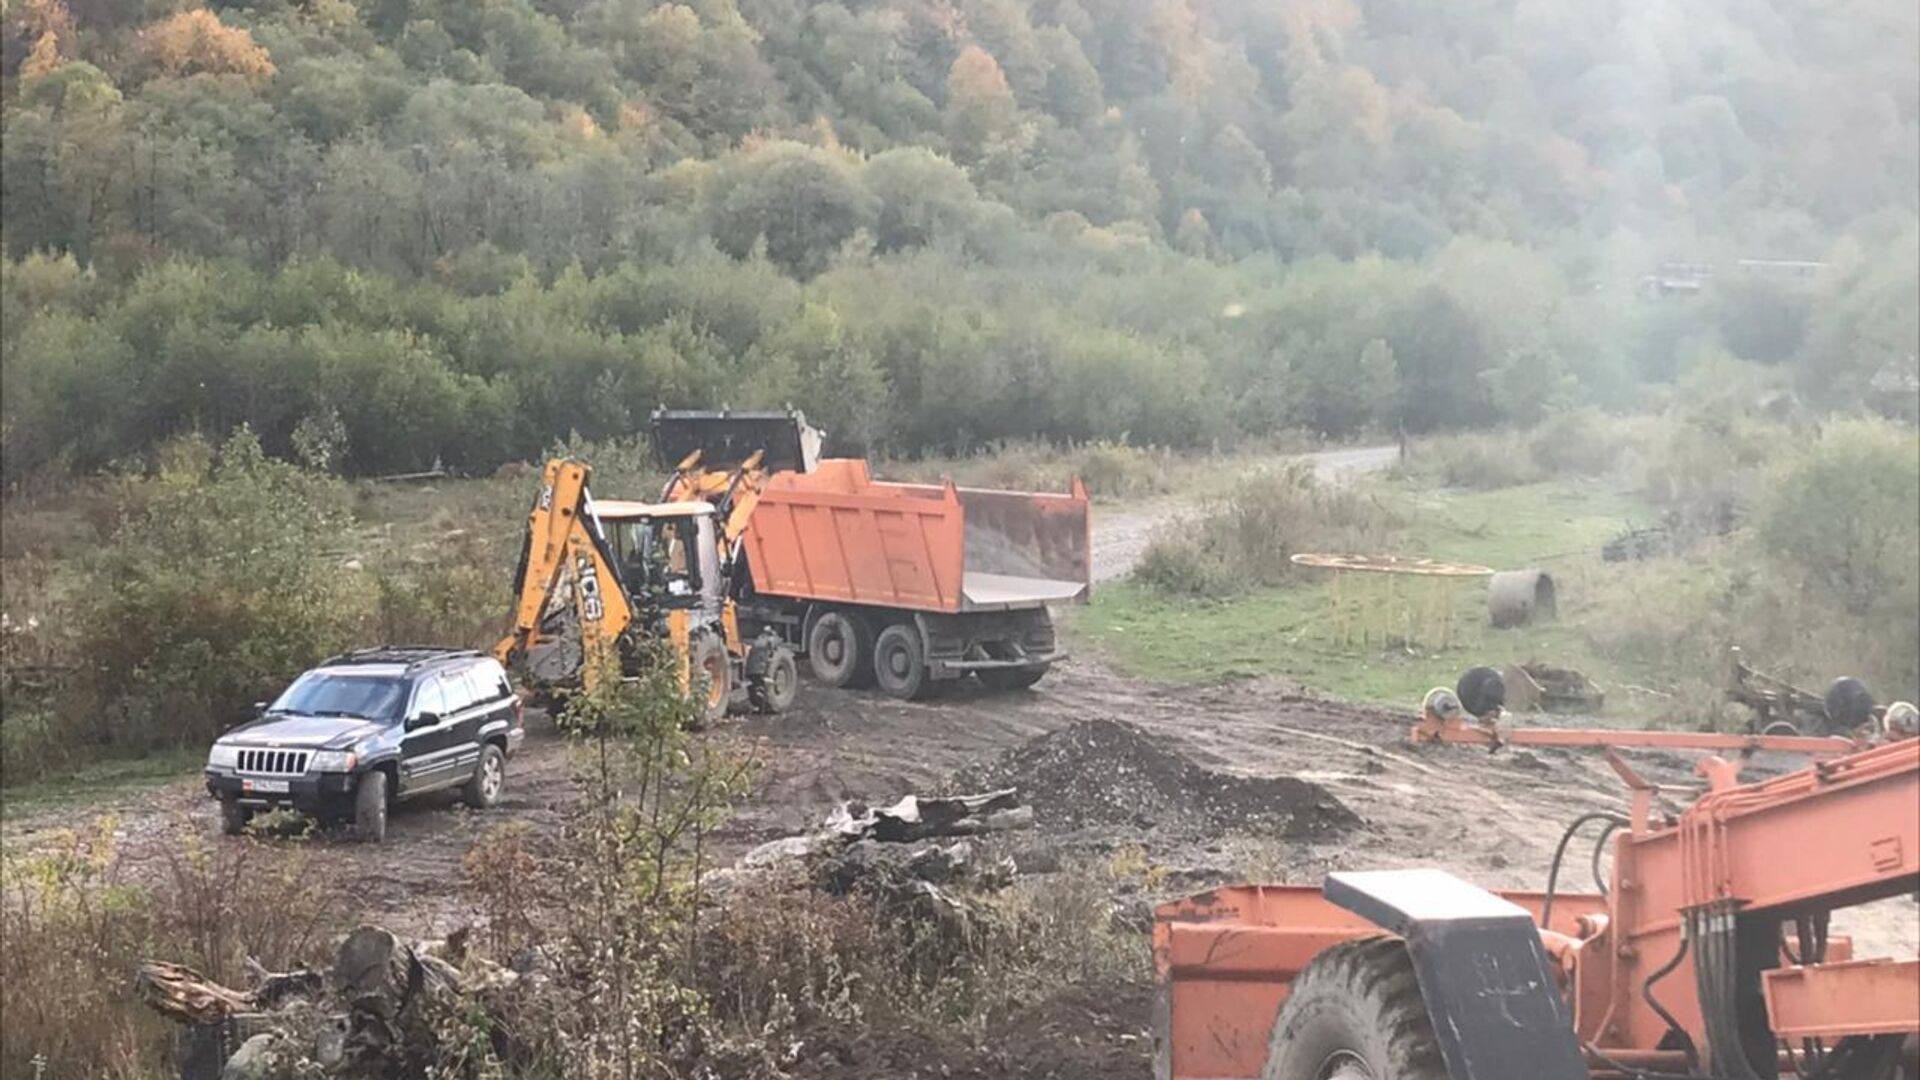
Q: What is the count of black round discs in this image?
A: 2